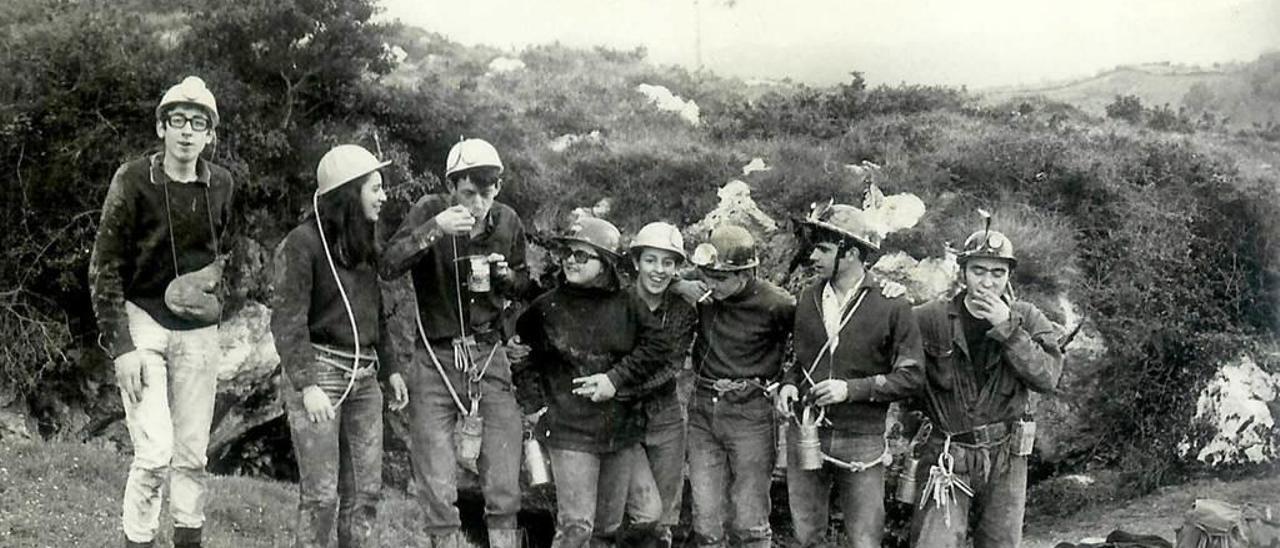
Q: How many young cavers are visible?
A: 8